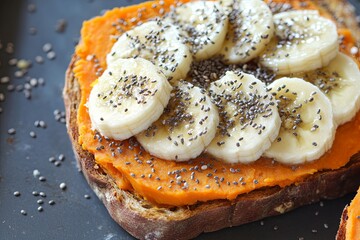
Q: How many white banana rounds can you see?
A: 9